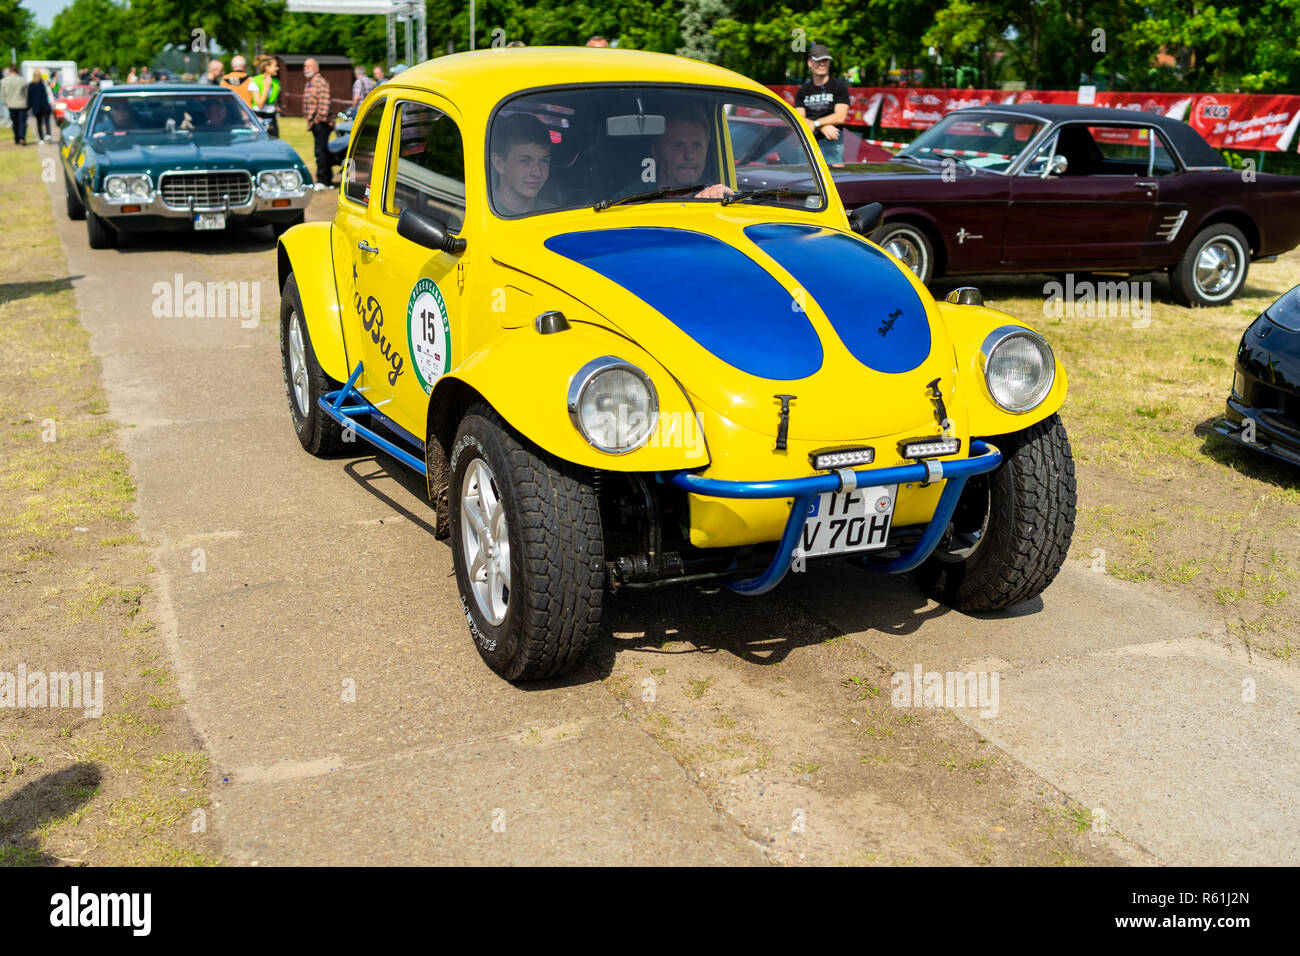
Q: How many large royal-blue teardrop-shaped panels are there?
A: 2